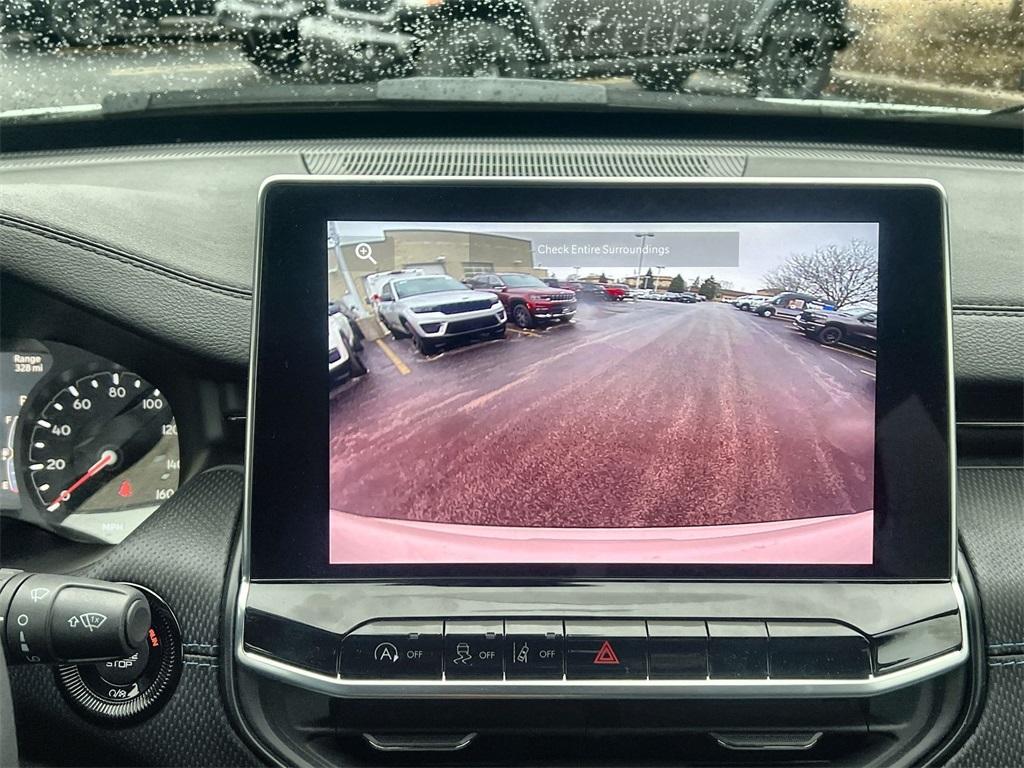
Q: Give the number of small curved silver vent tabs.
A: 2